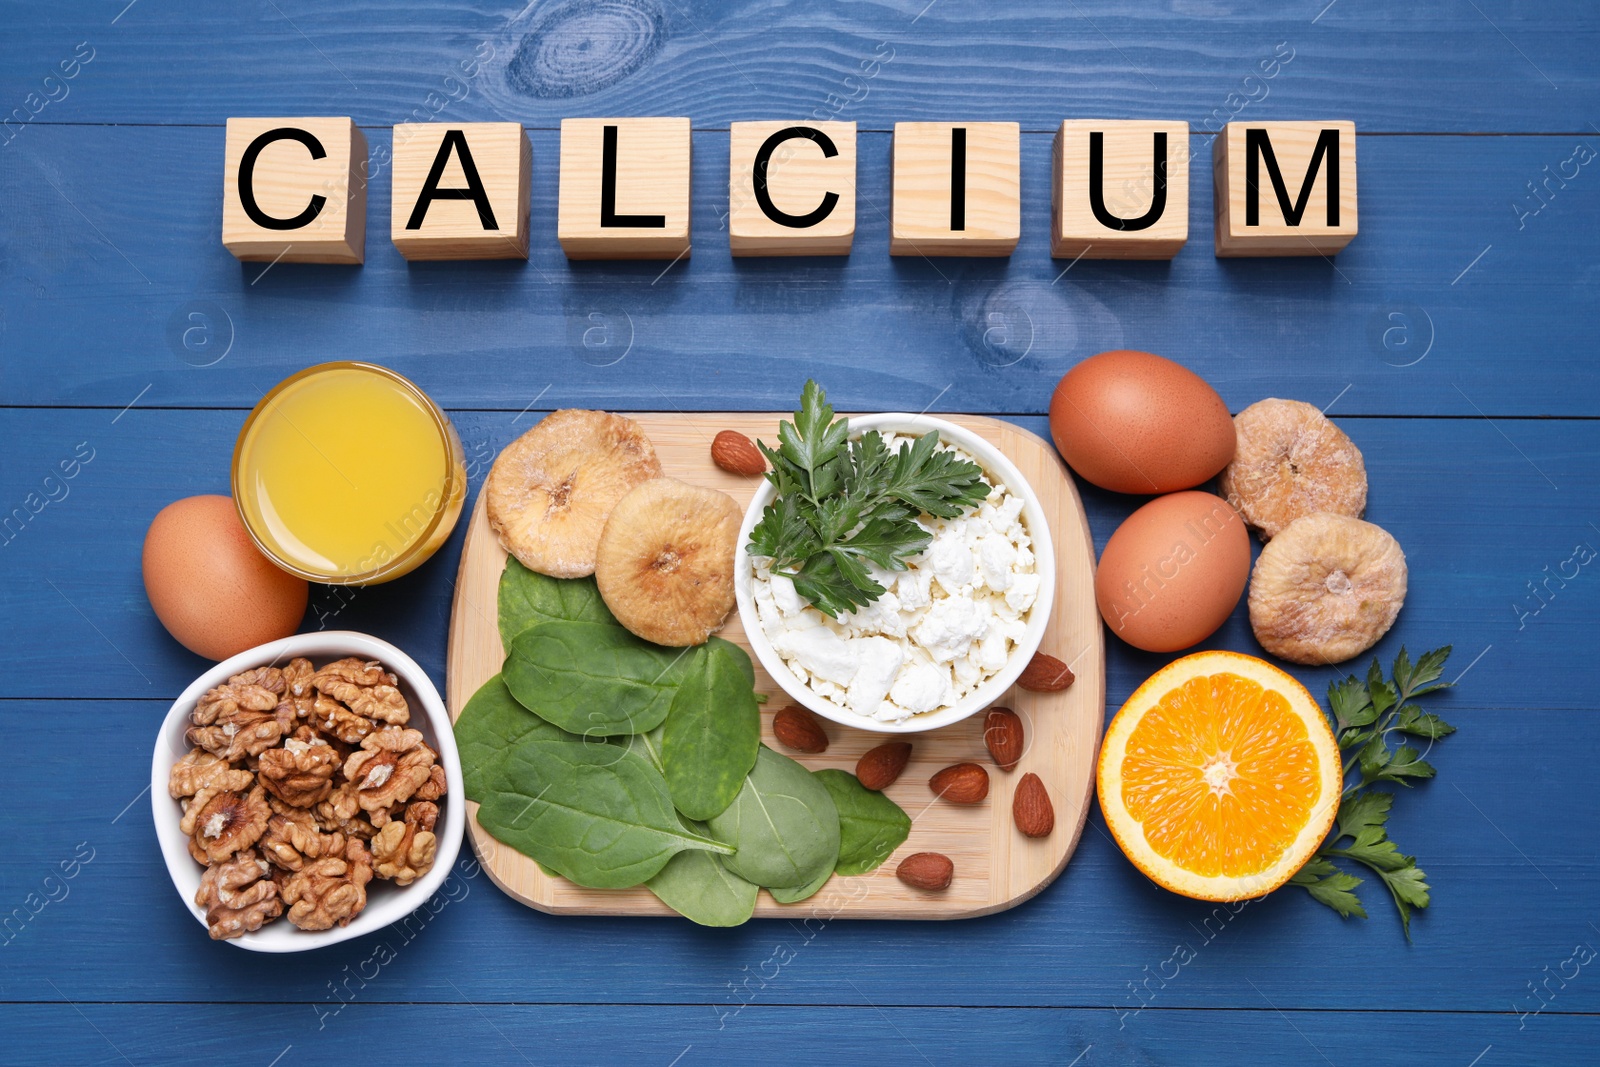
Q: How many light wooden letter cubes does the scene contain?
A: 7